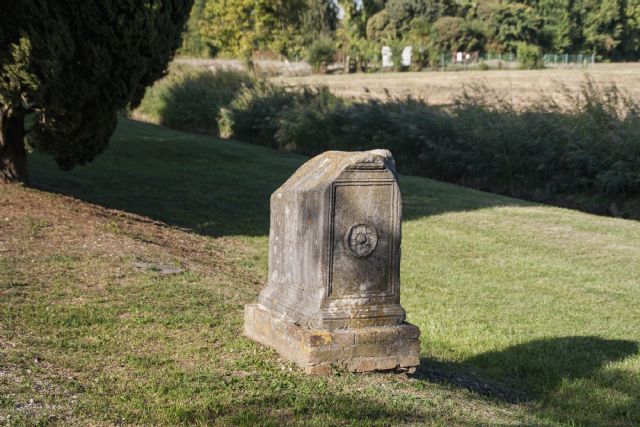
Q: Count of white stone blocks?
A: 2